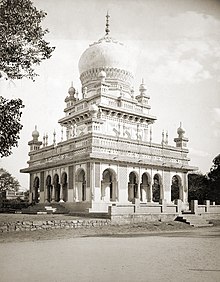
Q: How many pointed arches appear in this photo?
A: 10